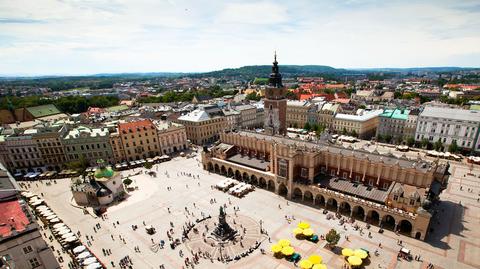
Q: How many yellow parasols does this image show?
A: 12